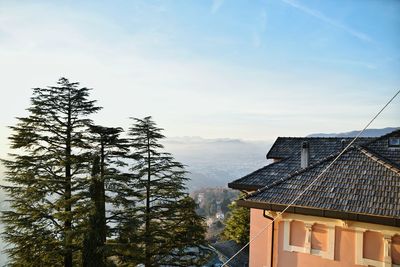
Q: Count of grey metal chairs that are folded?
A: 0